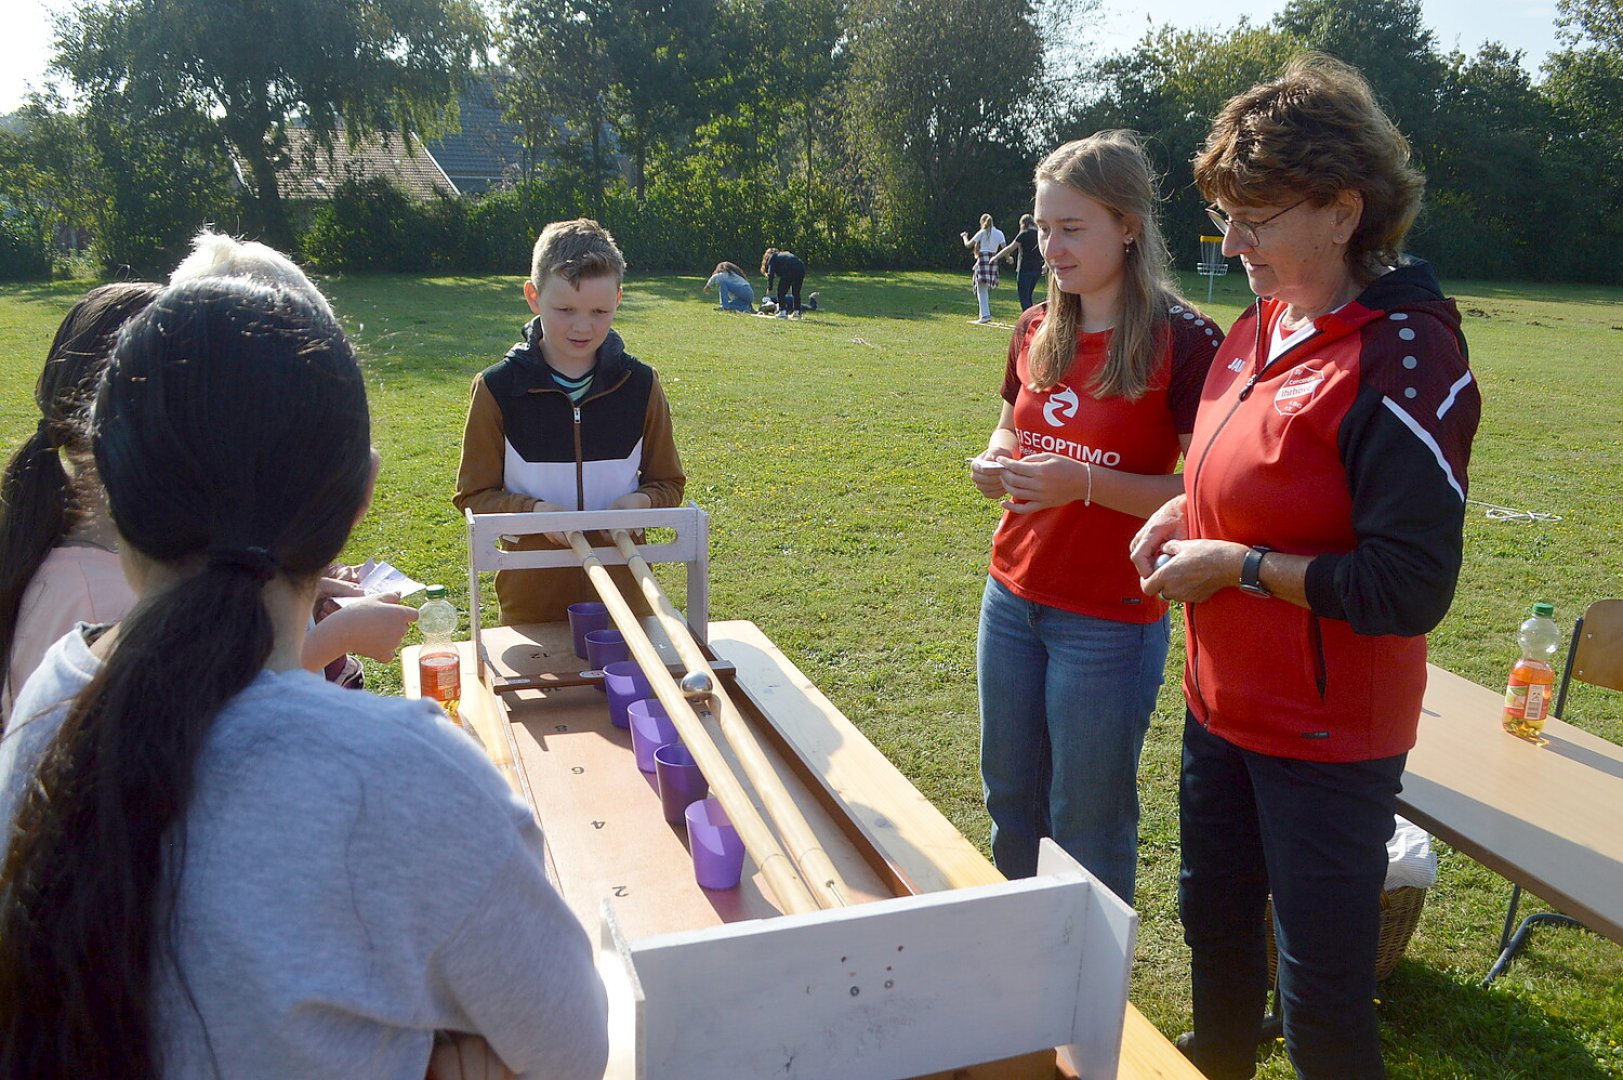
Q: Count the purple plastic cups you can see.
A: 6